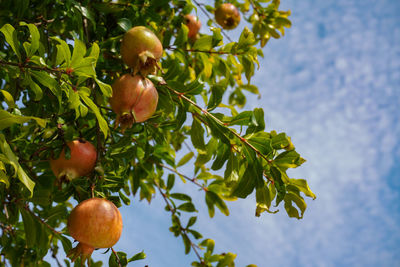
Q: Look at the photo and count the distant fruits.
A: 2